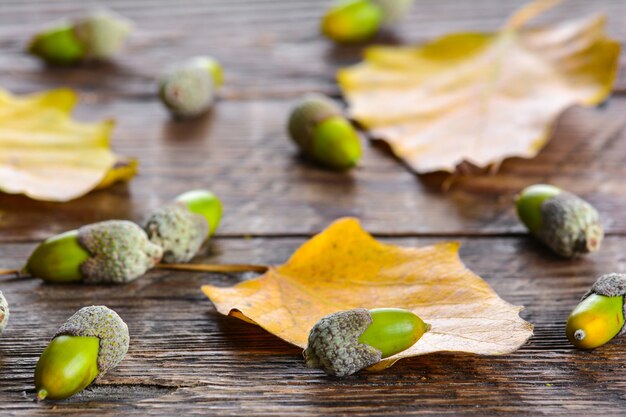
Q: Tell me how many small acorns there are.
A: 11